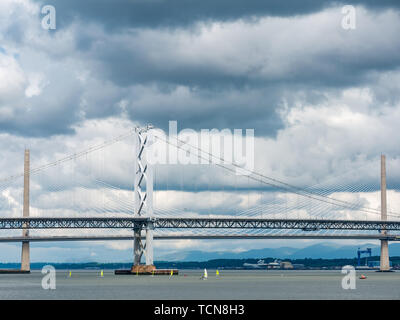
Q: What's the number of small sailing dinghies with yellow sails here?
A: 6